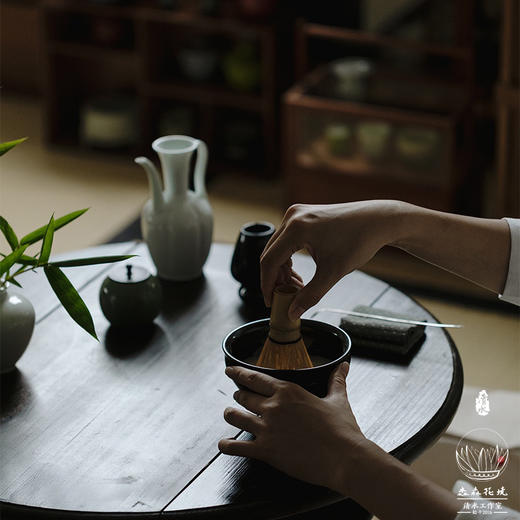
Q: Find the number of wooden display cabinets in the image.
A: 2